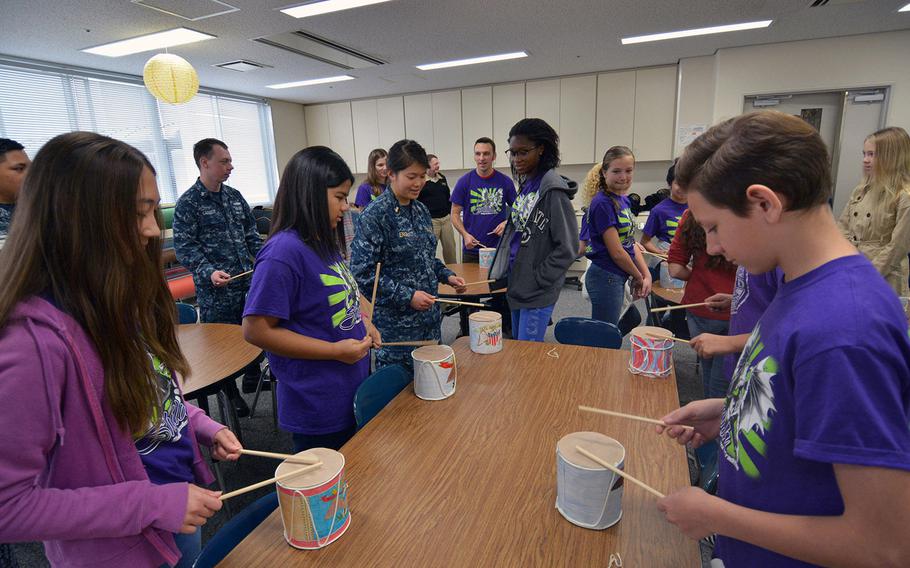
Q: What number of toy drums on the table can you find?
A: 5